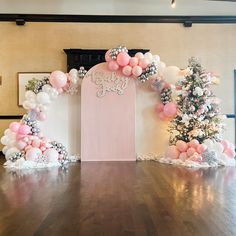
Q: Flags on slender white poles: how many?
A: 0